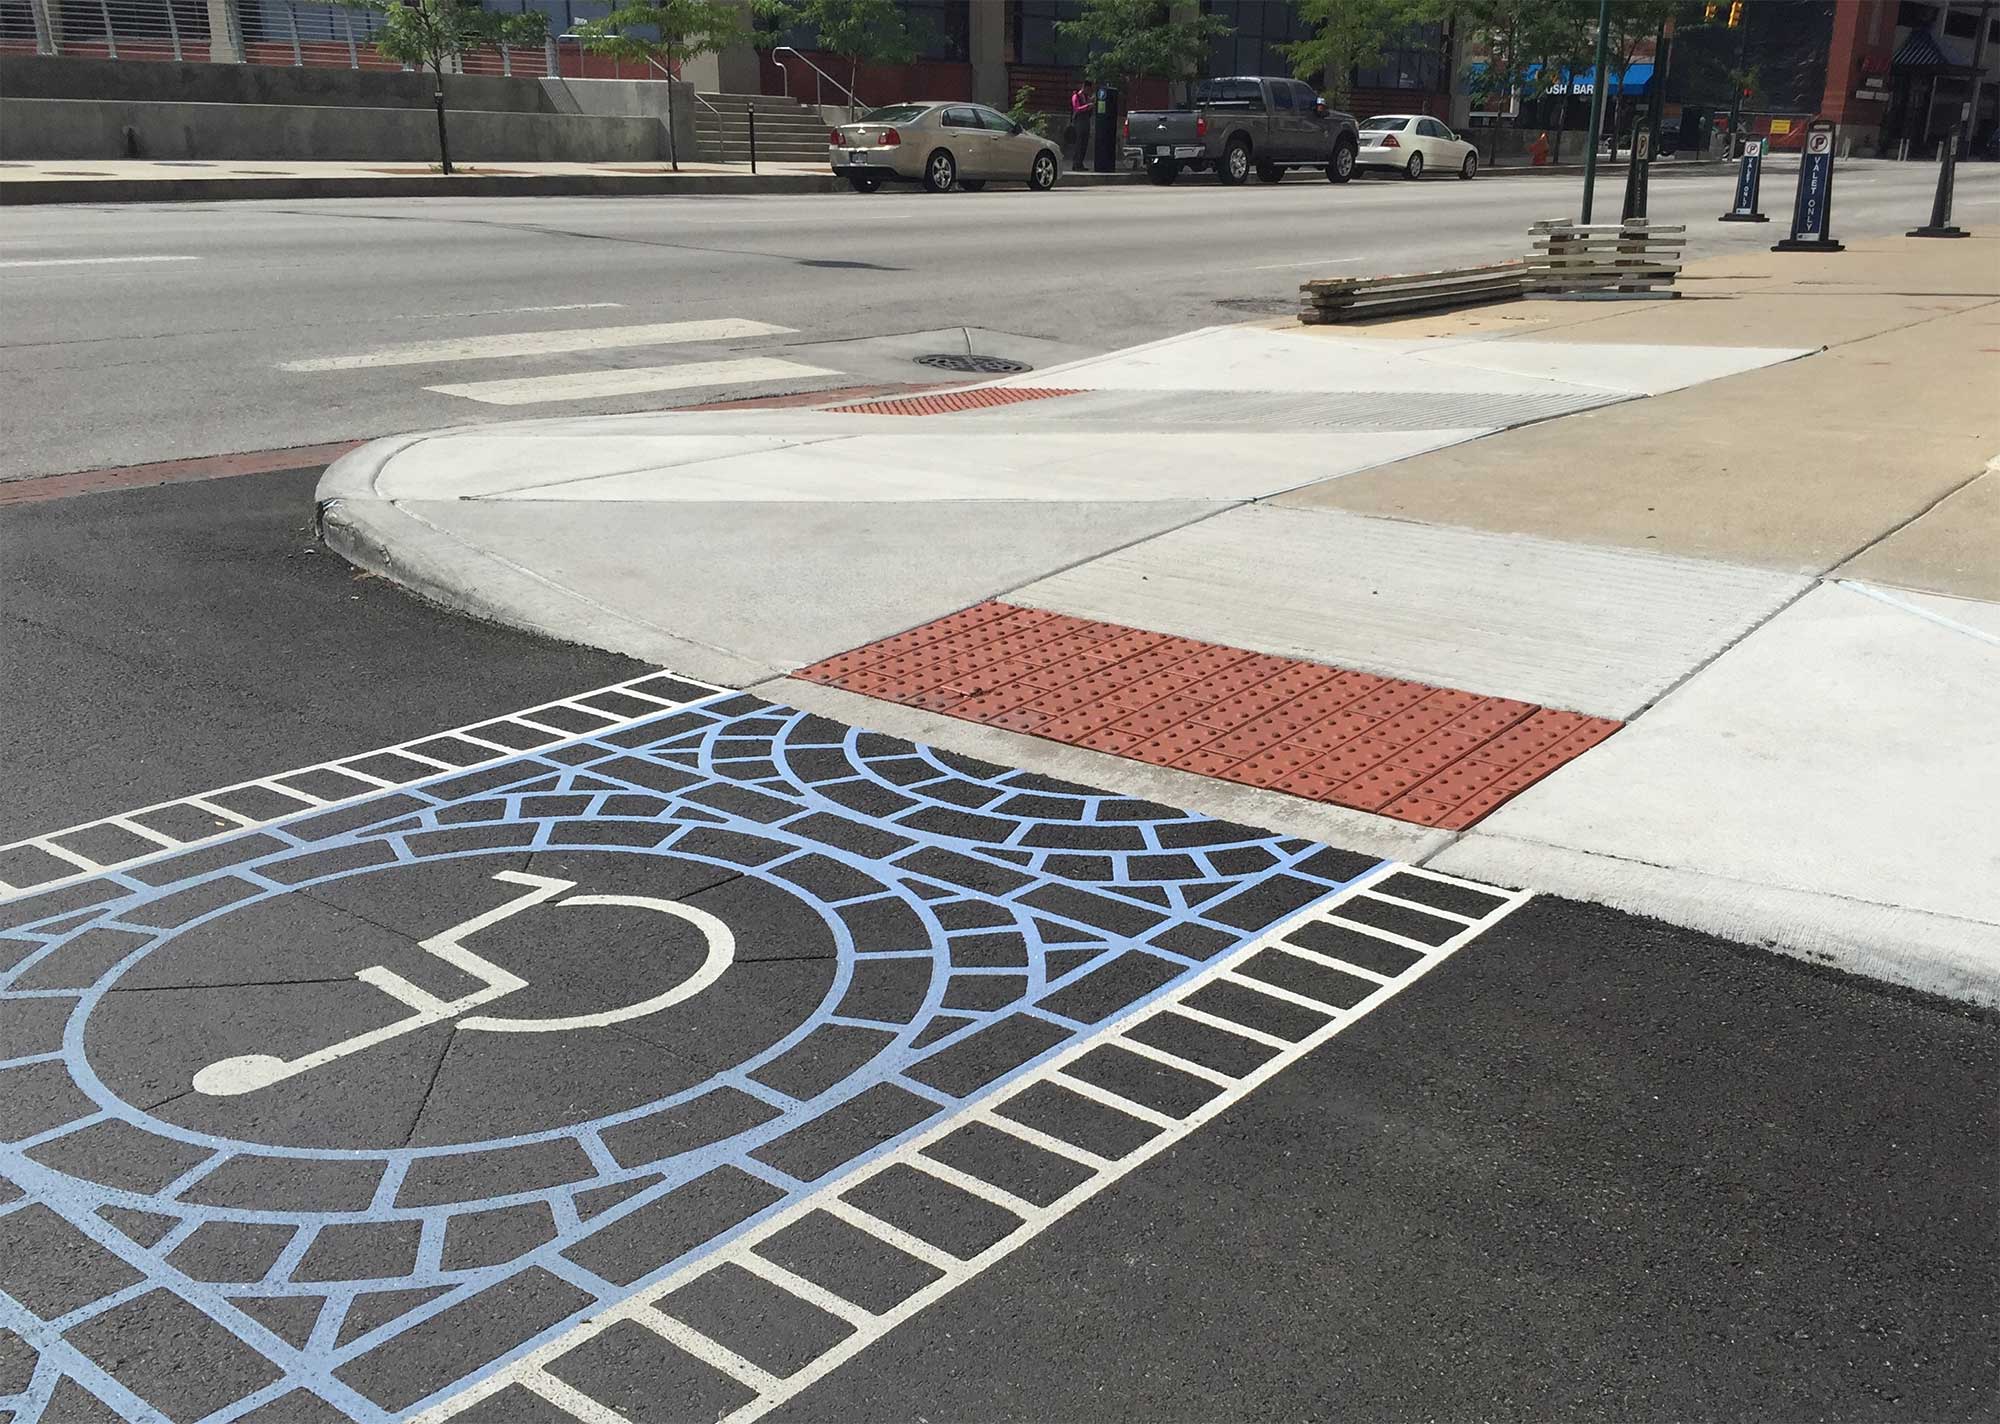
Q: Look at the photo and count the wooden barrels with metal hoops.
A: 0